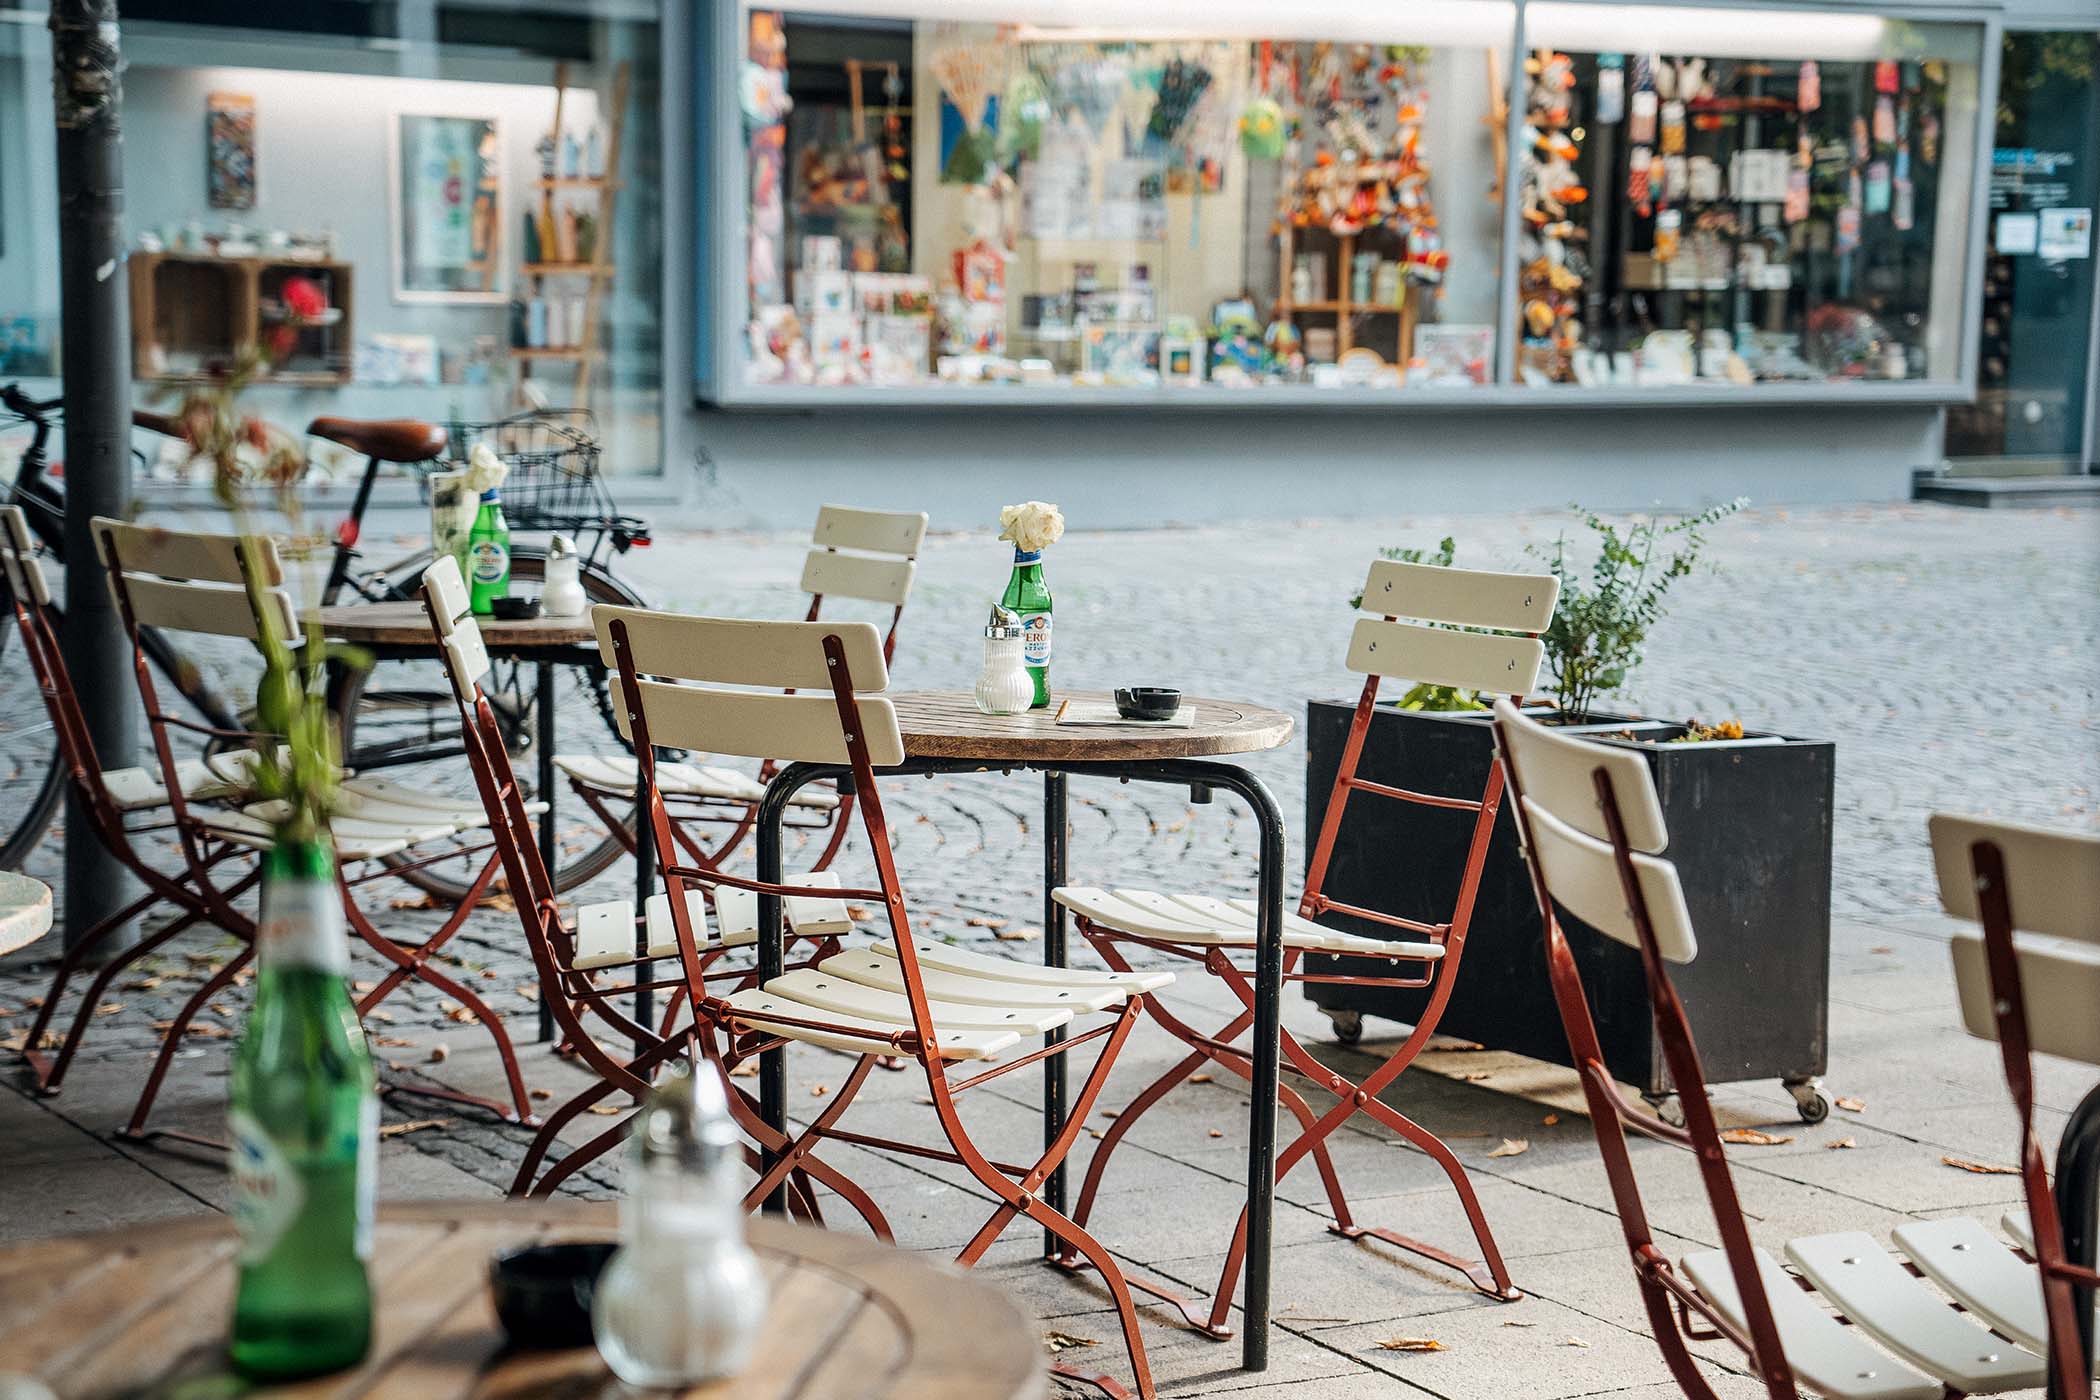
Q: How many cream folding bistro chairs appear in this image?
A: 8